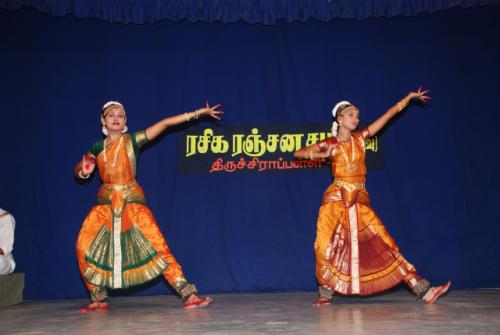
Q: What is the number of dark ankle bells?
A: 4